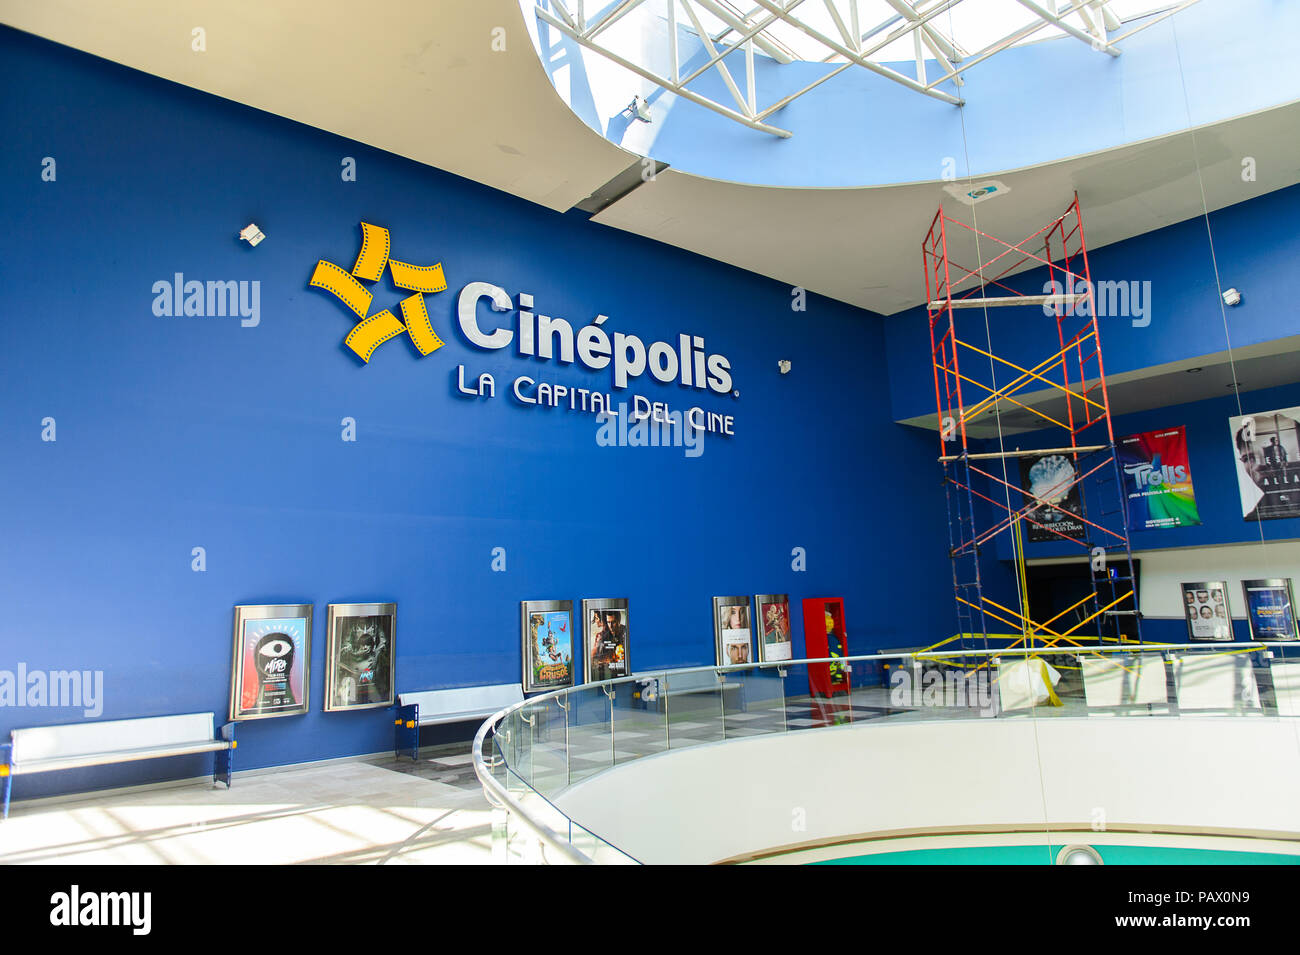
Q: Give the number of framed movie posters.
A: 8